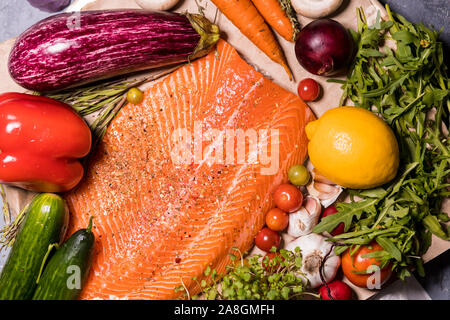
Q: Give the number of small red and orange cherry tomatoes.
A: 5